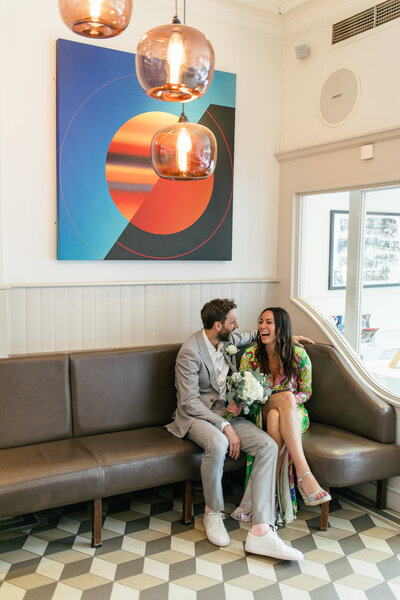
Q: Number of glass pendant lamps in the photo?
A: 3